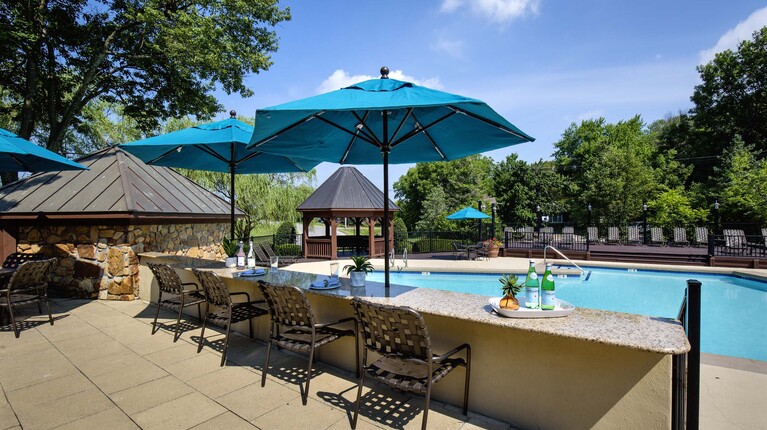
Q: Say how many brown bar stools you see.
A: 4